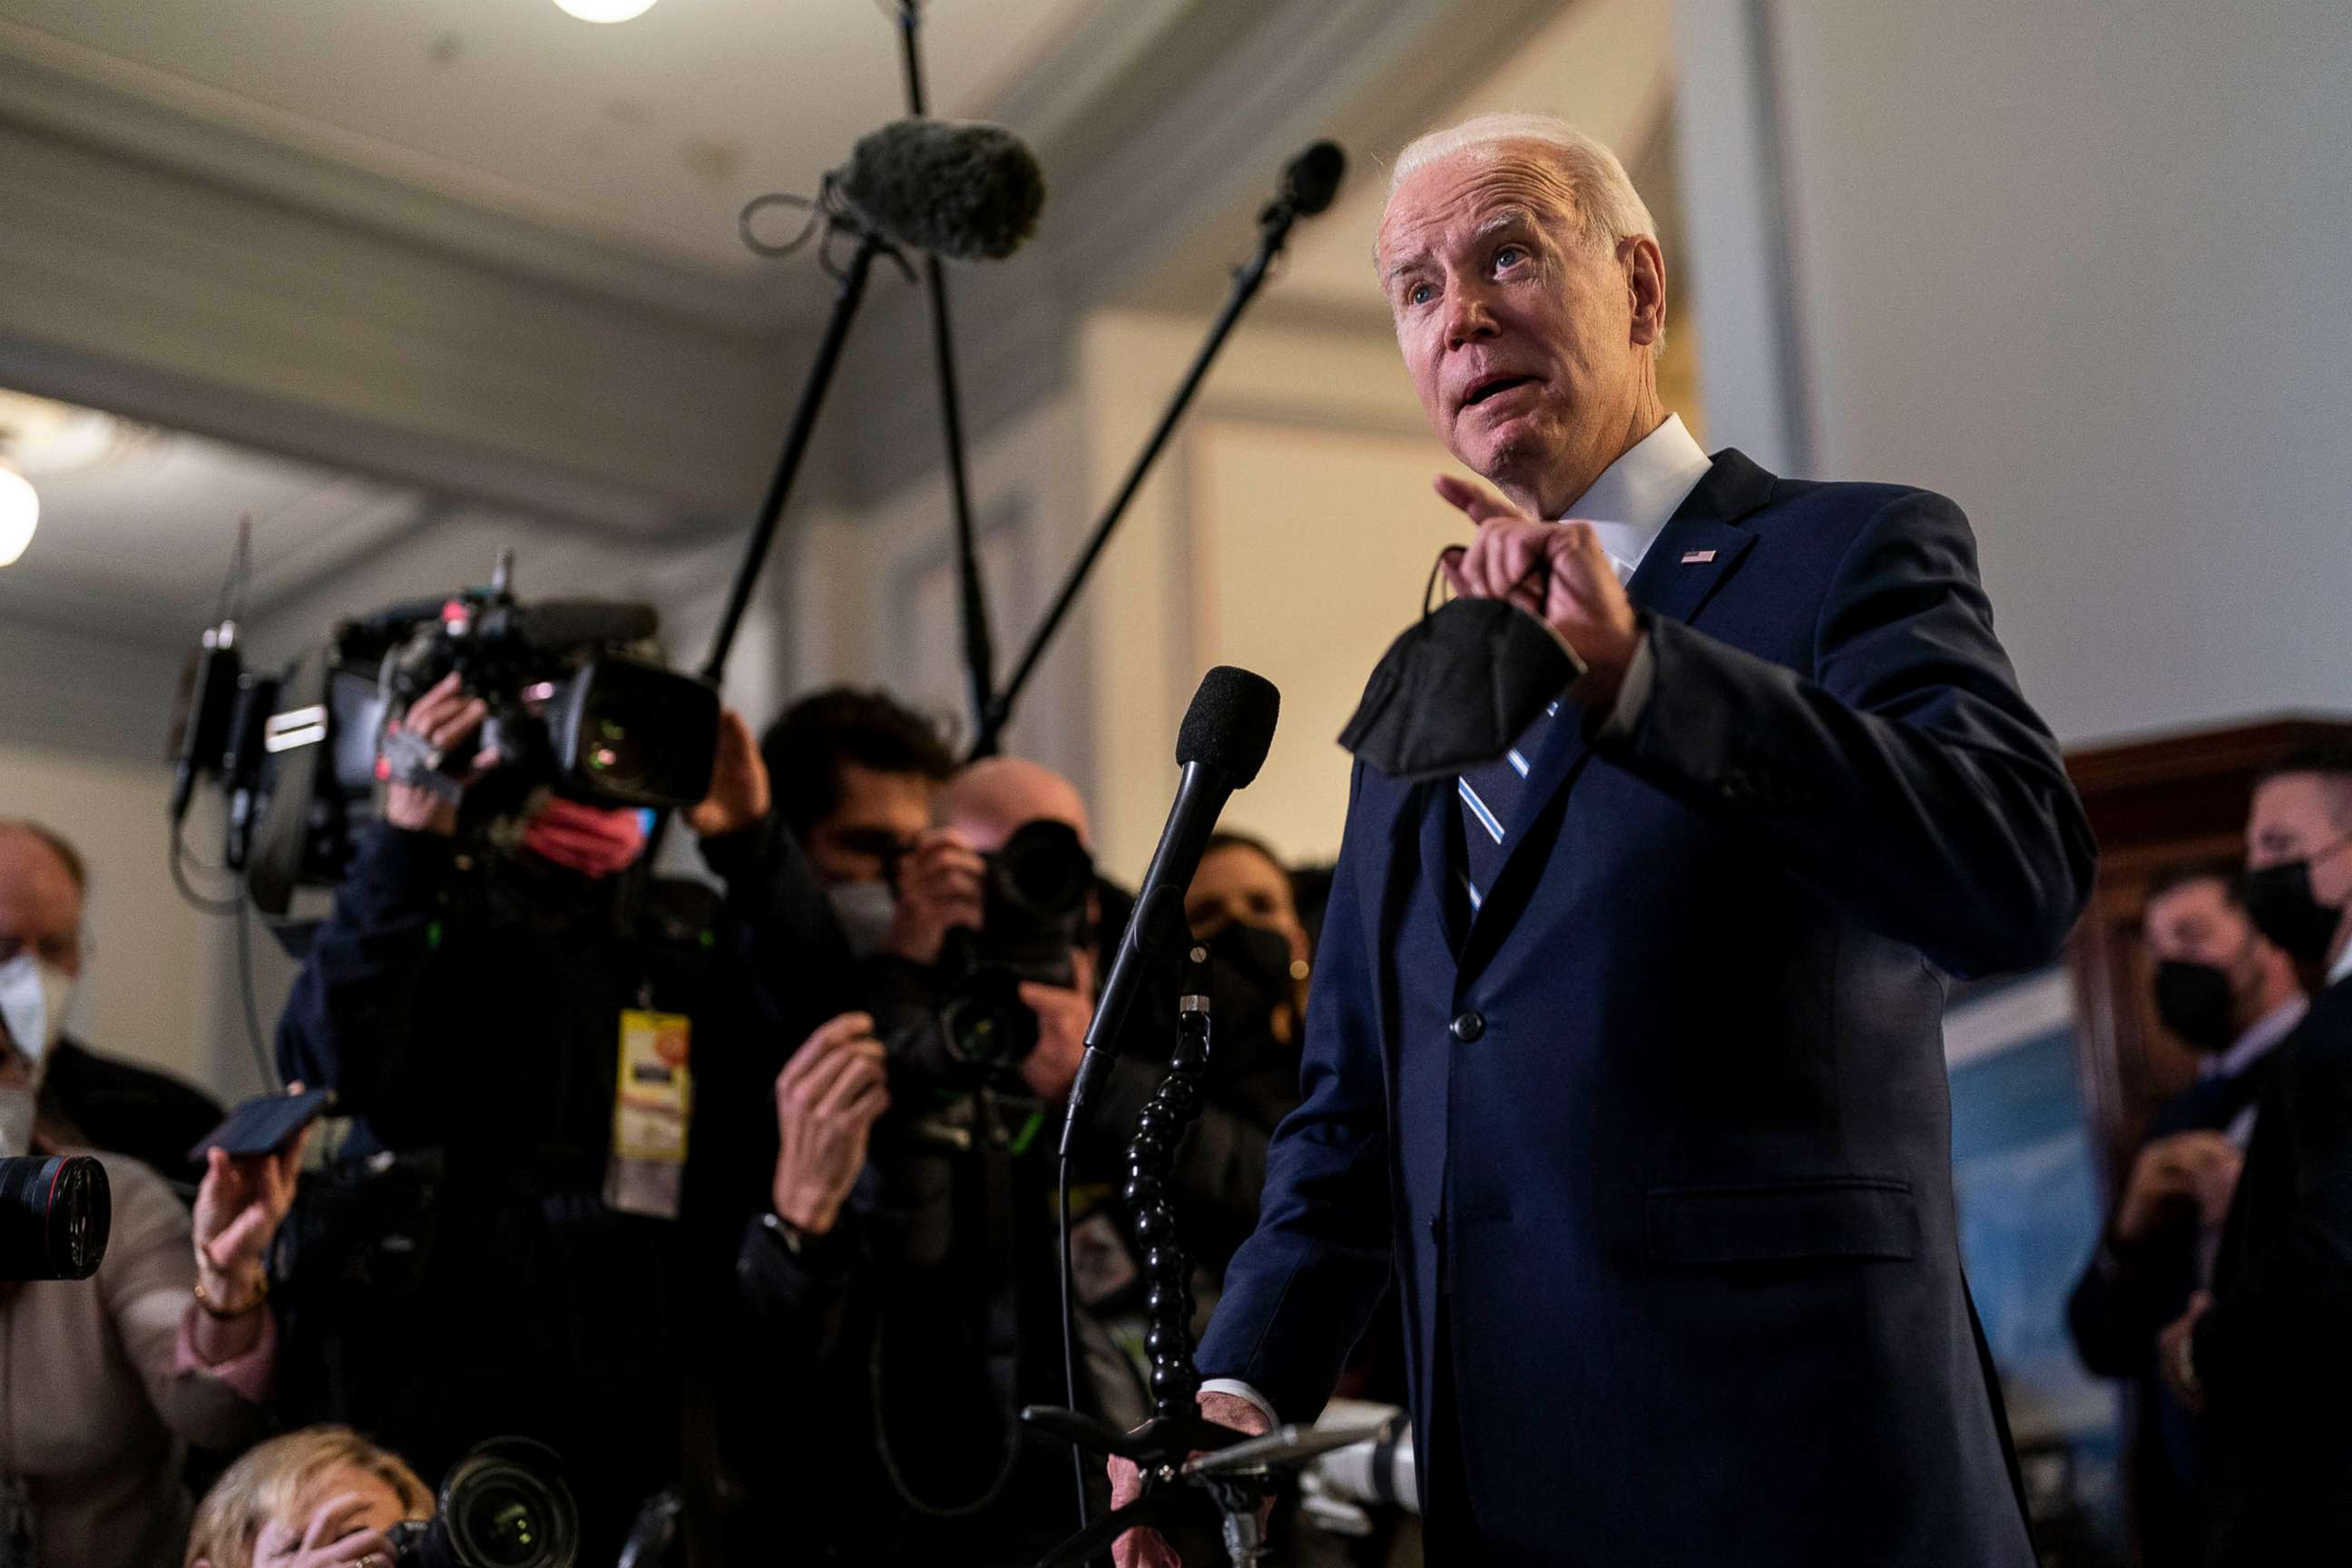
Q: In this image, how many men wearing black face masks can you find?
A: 2